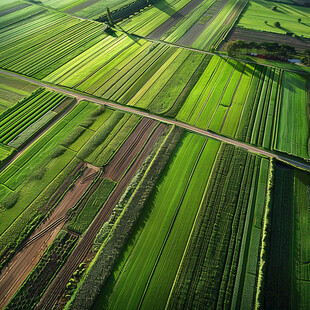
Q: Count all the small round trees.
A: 4